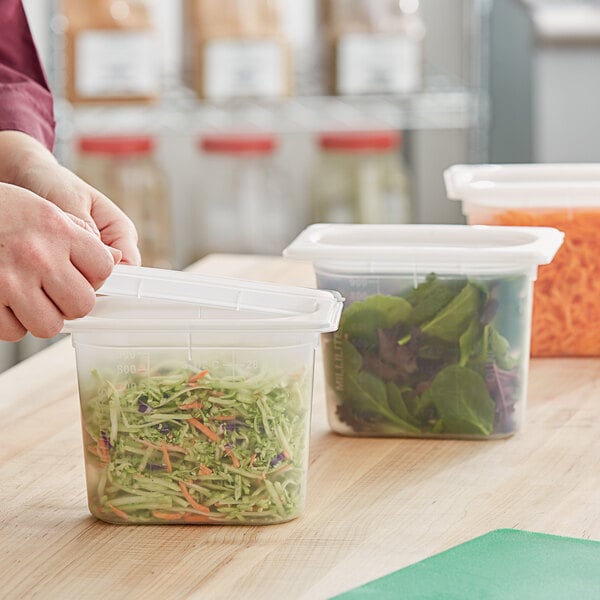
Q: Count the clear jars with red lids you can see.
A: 3